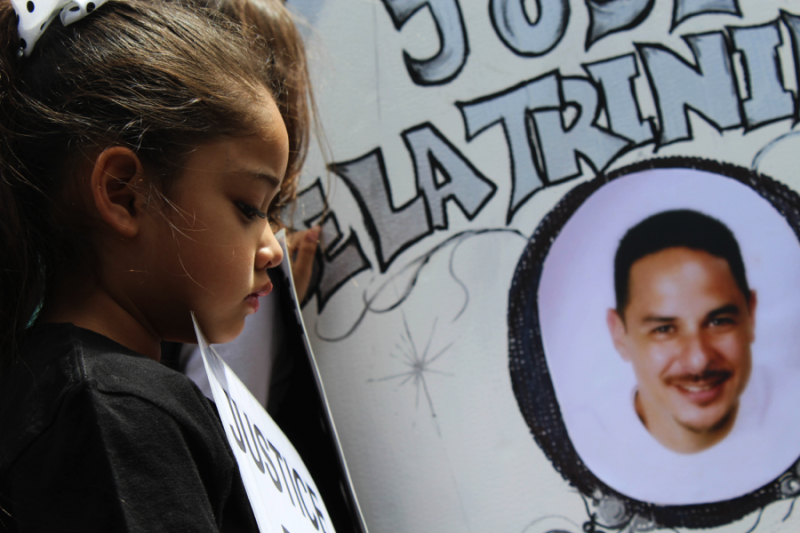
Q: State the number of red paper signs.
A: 0